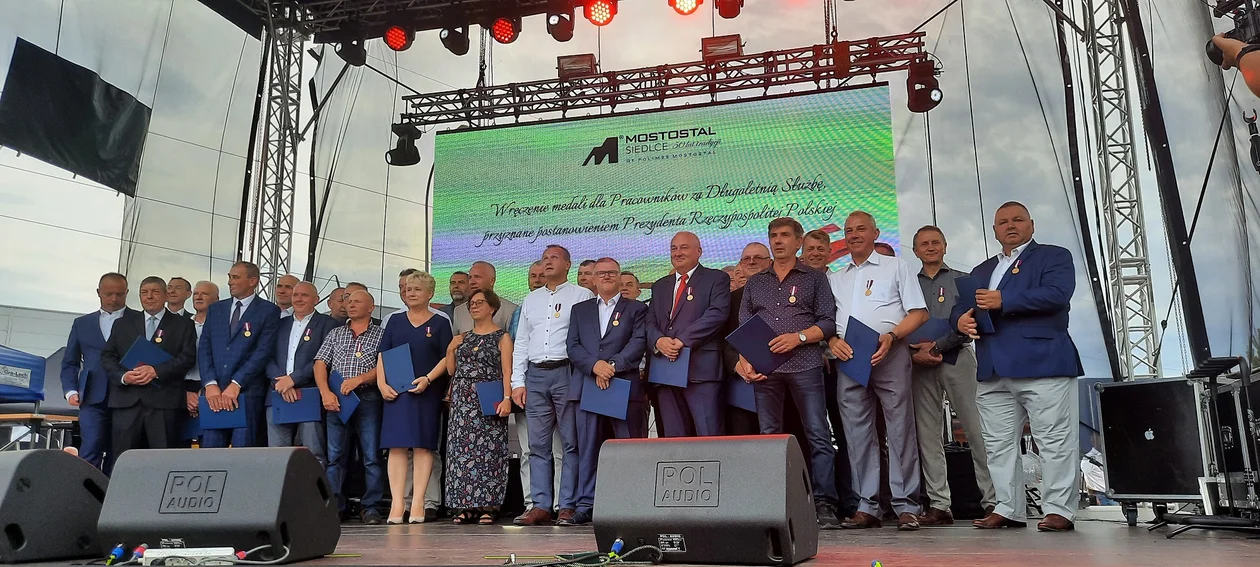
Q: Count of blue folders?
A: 15